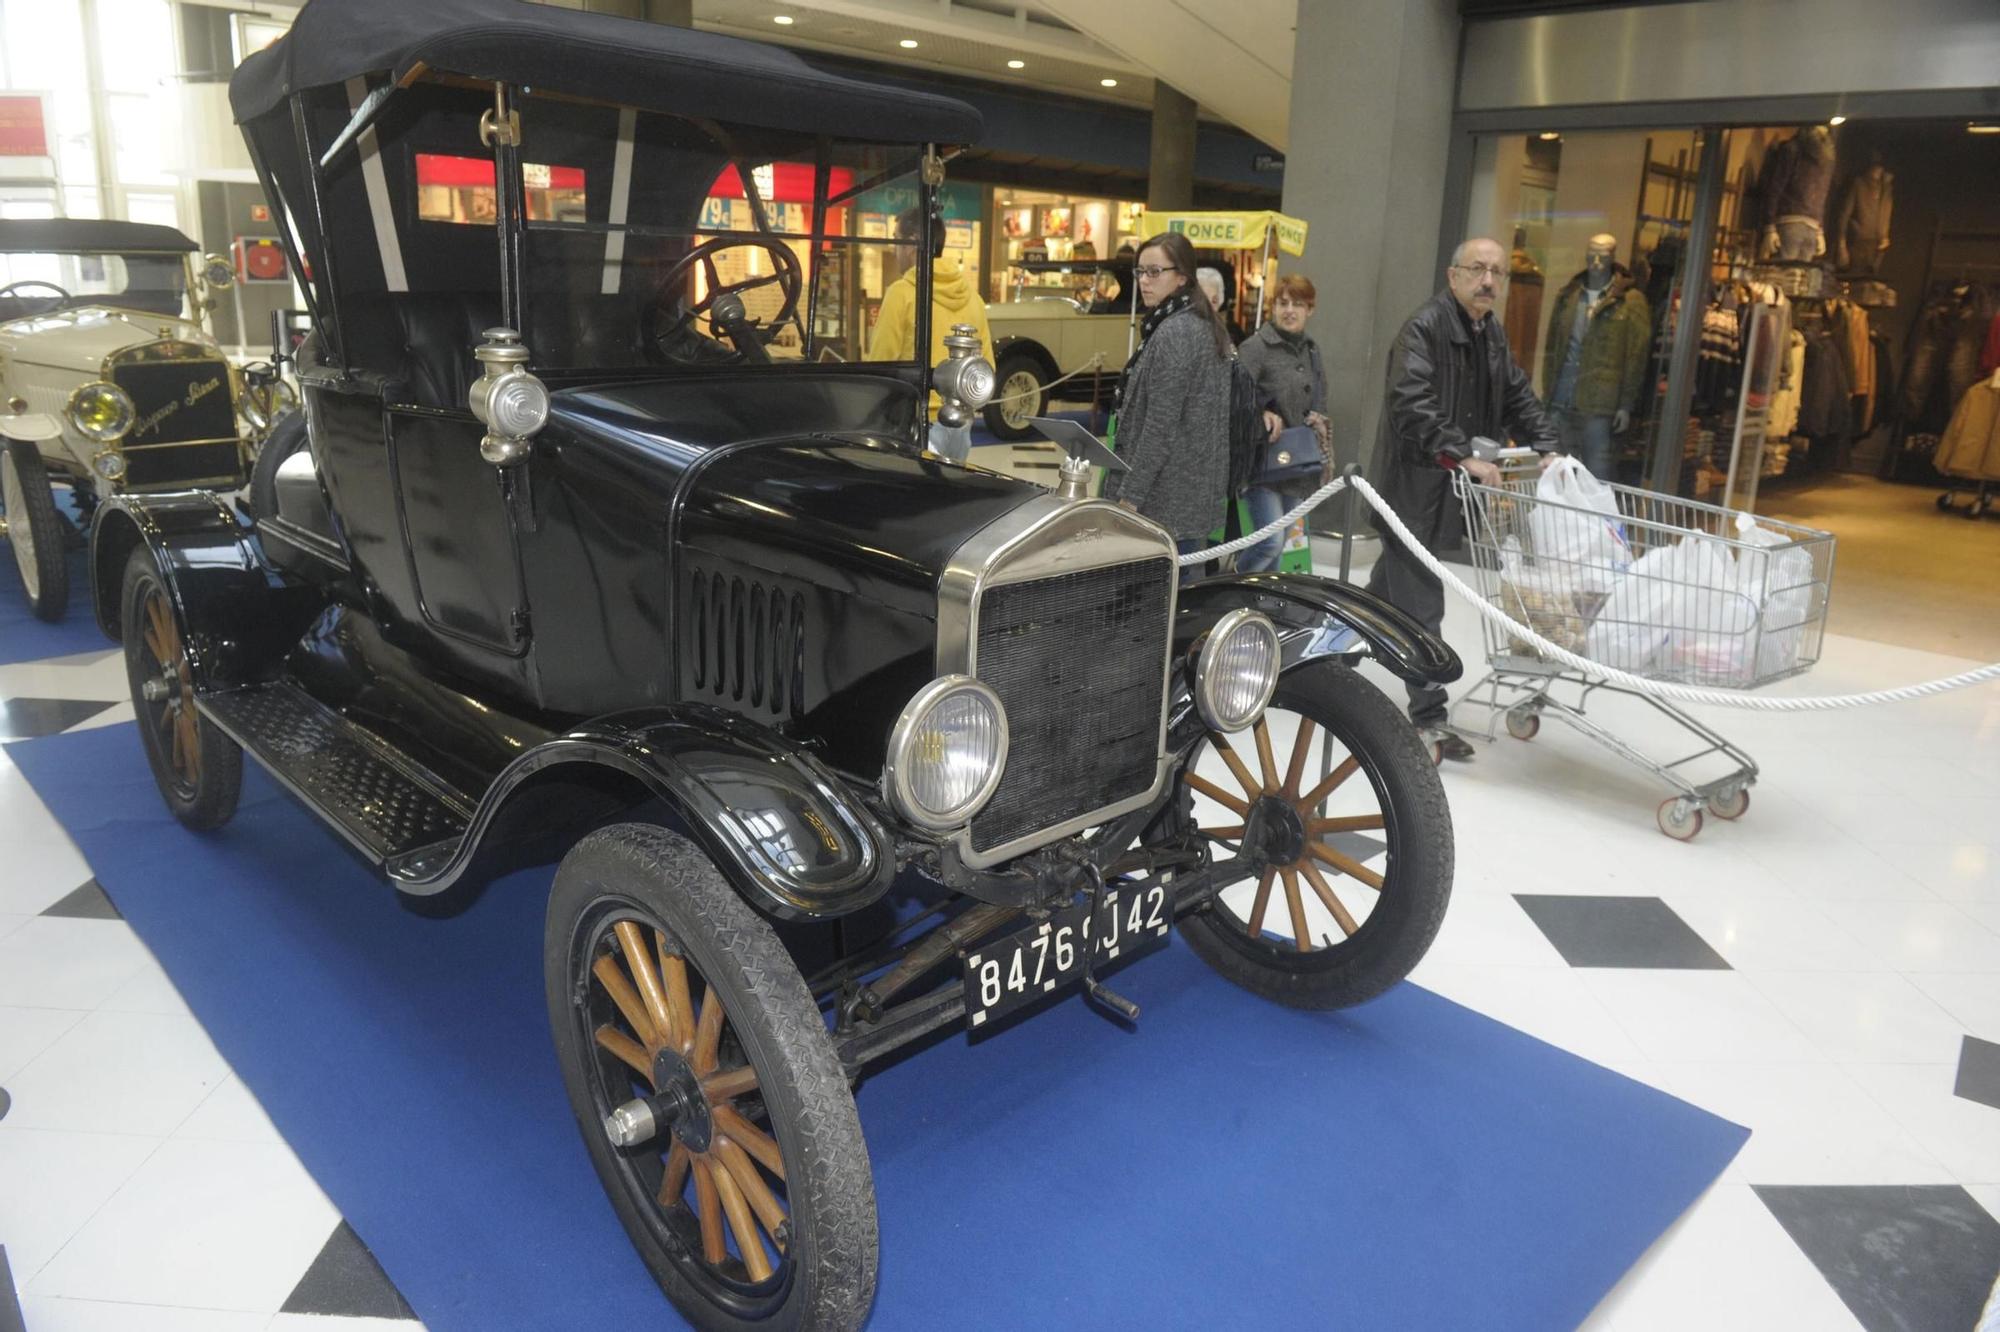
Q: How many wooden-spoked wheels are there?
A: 3